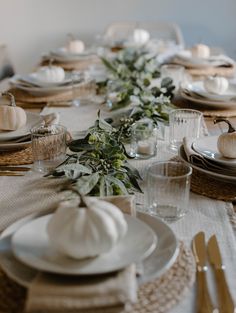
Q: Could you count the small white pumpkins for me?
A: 8